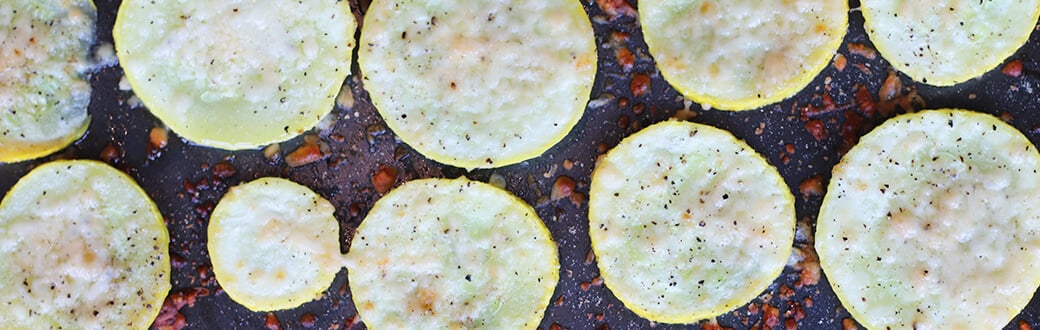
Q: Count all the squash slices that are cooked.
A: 10